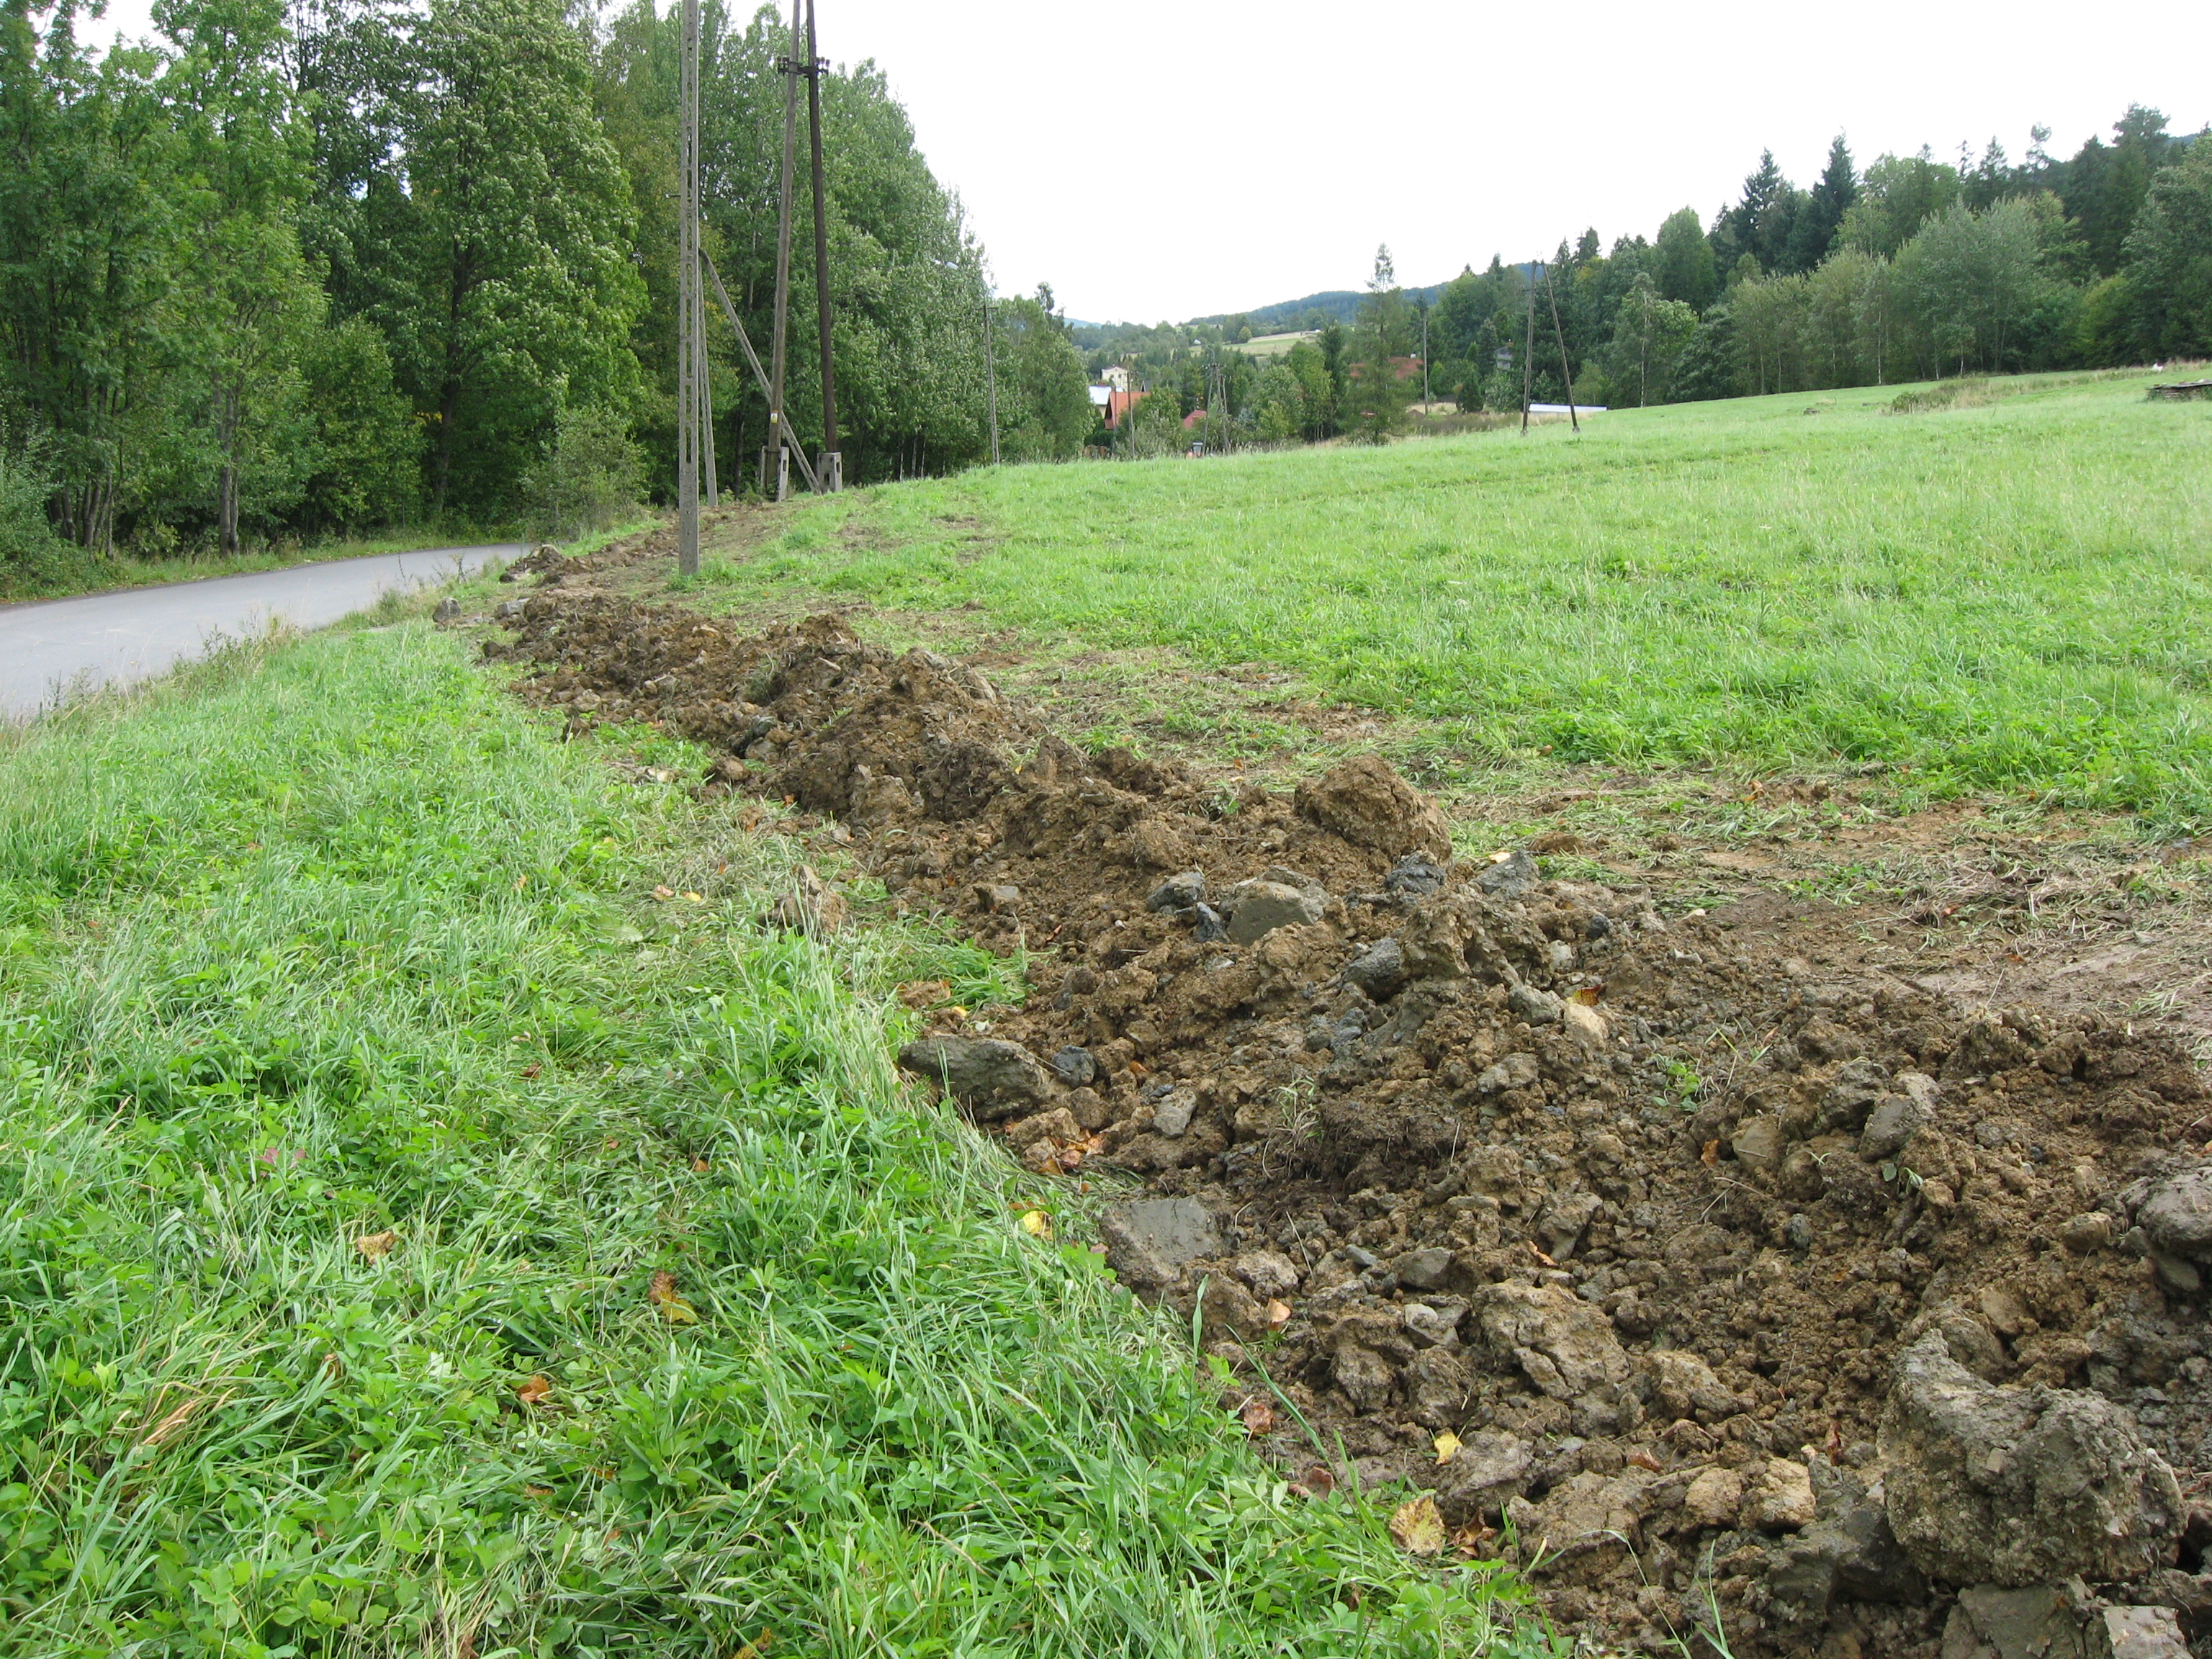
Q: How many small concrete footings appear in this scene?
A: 2